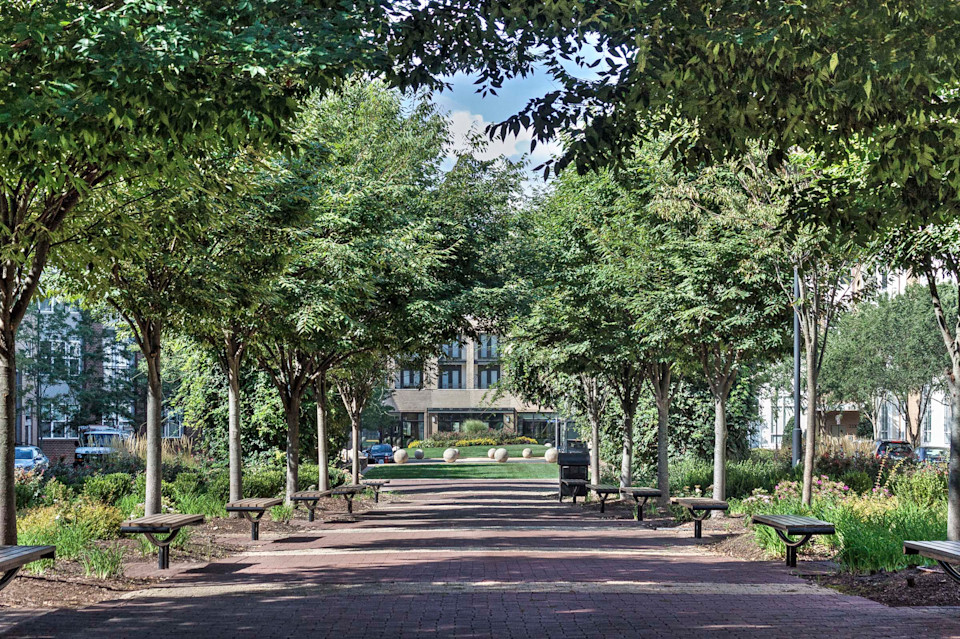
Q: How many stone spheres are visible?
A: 8